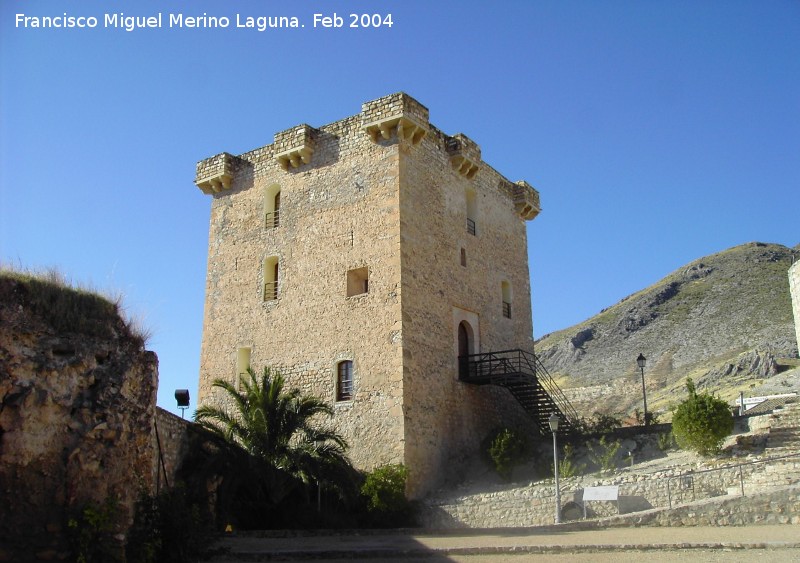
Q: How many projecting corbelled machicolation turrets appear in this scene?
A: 5